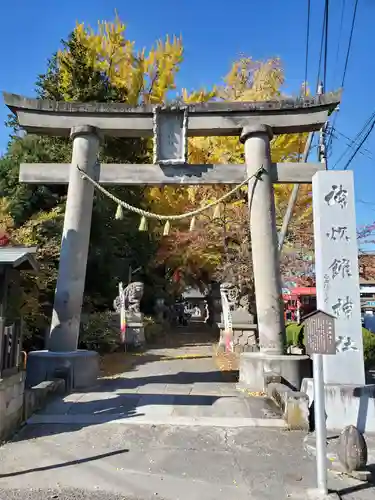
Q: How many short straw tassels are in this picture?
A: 5